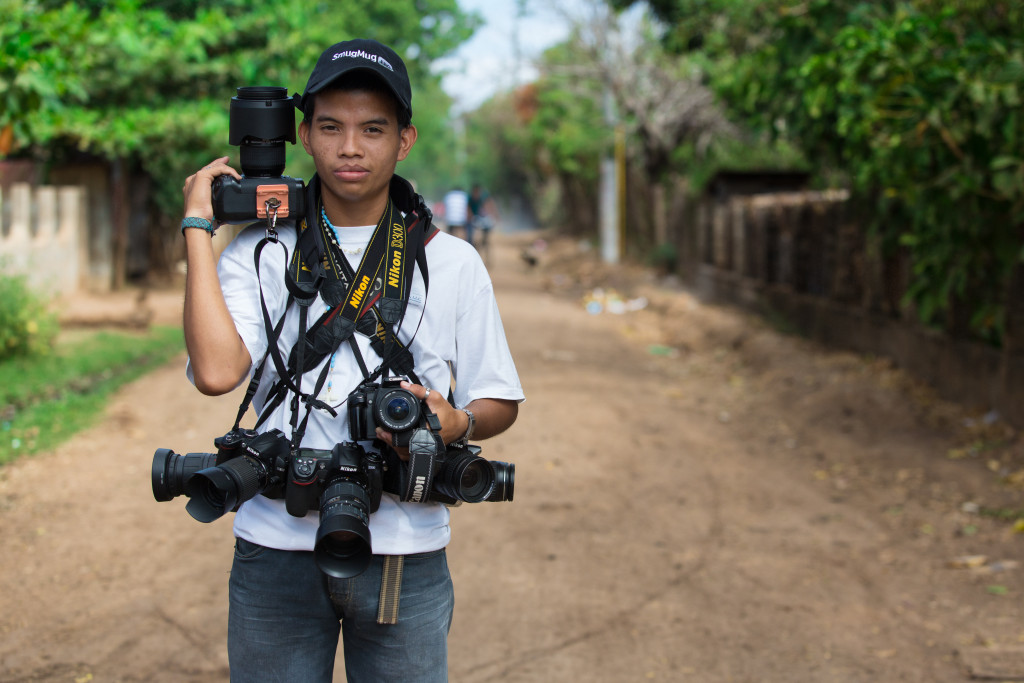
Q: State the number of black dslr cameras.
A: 7